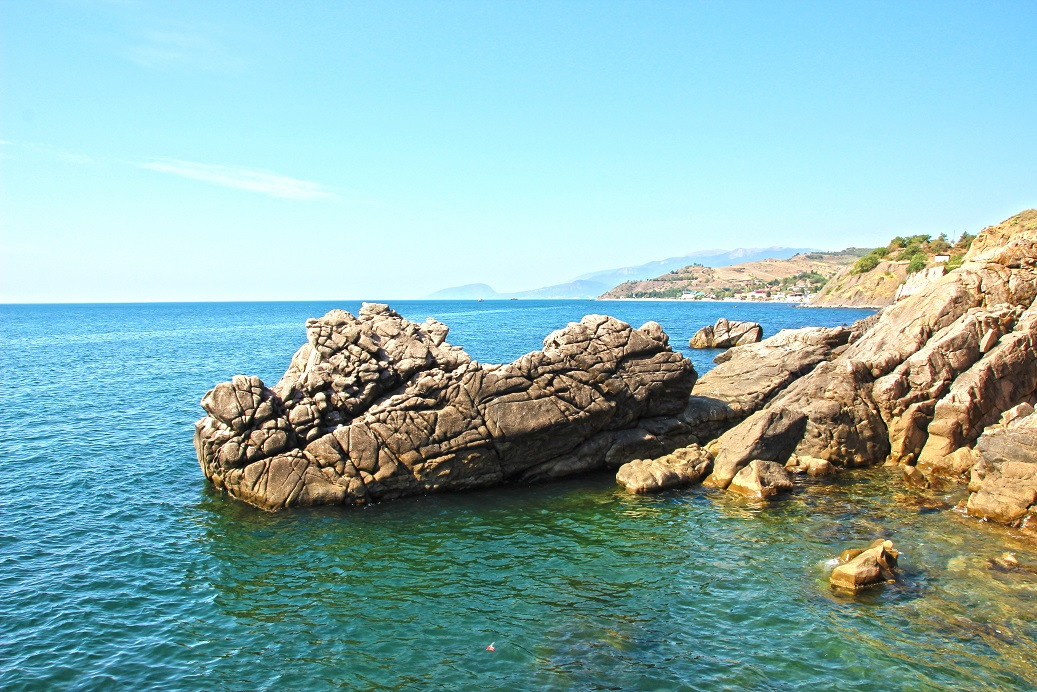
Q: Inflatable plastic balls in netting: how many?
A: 0